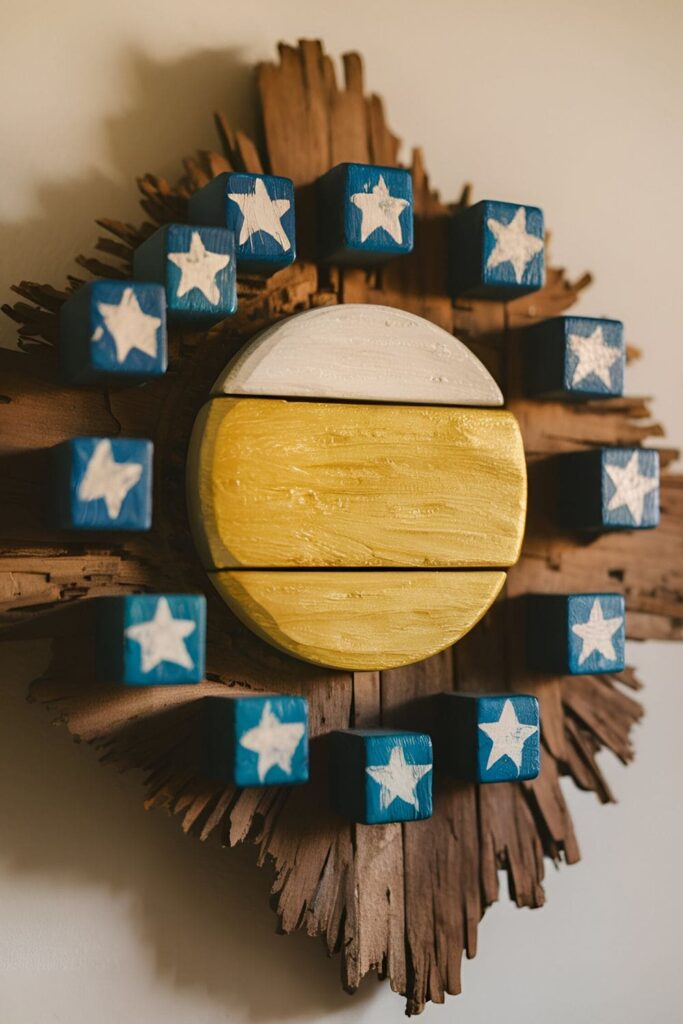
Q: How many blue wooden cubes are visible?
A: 13